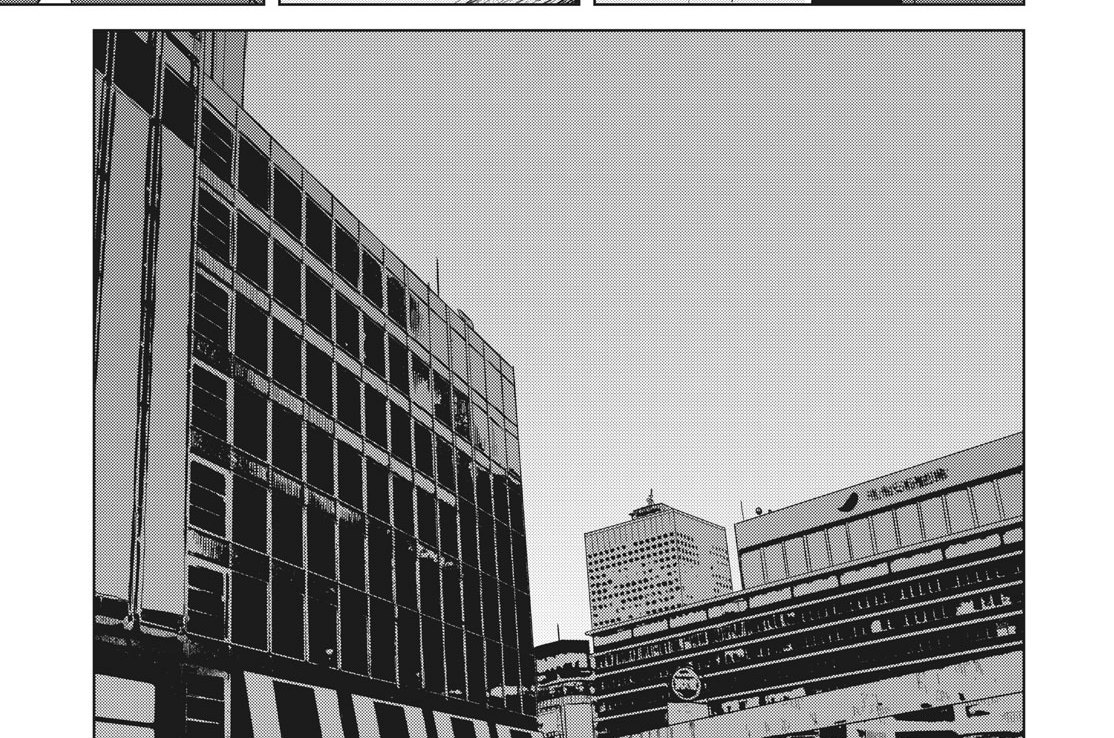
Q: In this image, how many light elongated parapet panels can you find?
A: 10